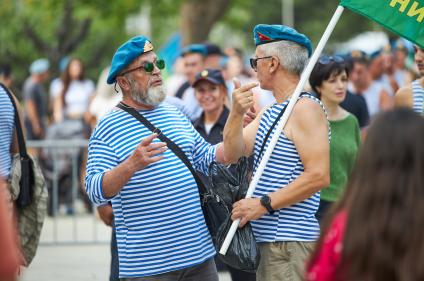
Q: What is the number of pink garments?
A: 1